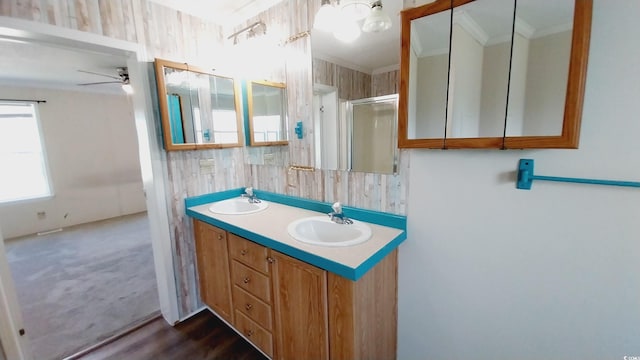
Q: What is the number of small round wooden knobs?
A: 6